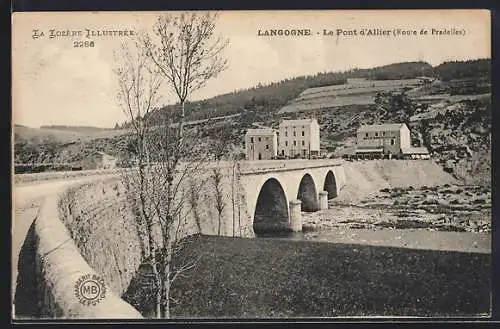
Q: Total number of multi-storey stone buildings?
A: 3